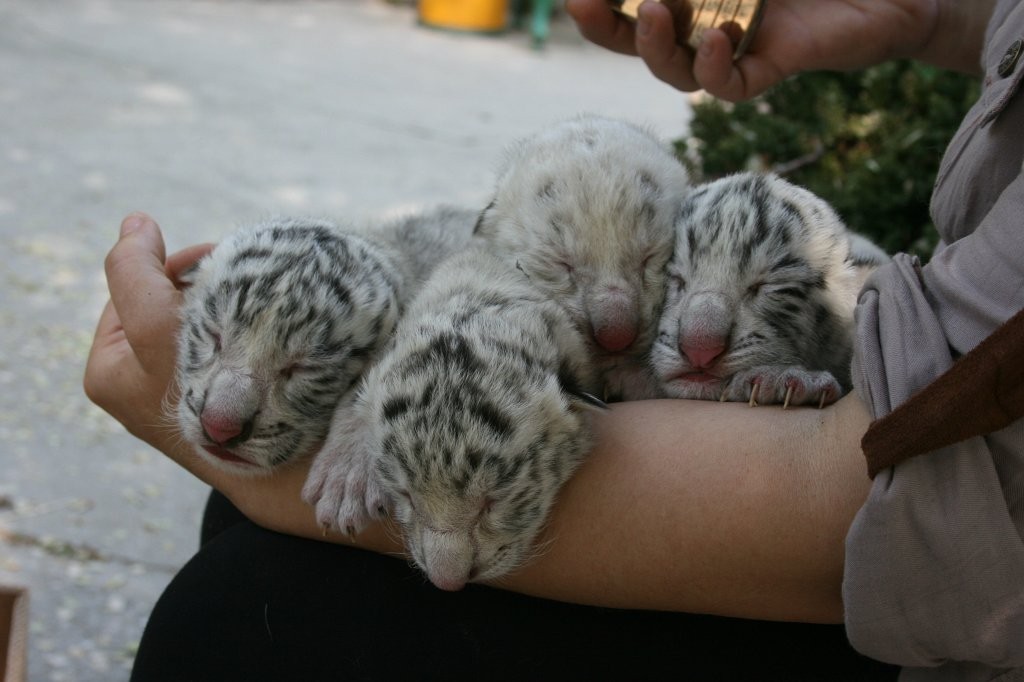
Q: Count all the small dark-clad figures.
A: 0